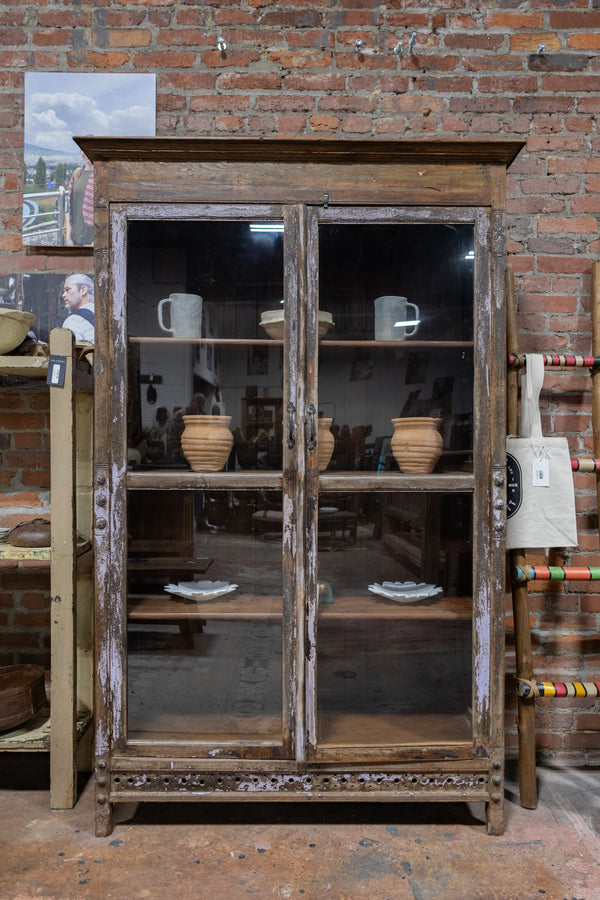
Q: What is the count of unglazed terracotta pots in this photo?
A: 3